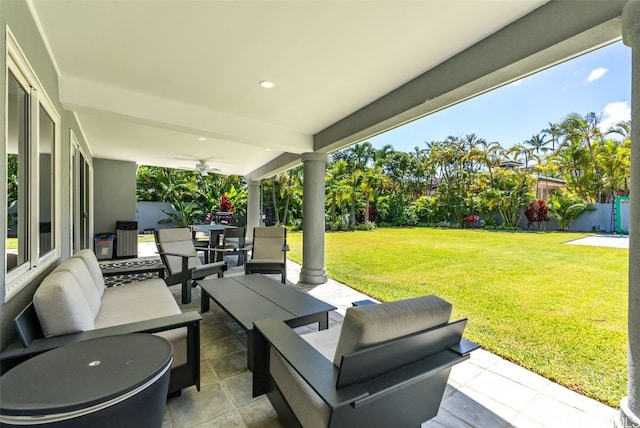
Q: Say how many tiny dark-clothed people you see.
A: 0